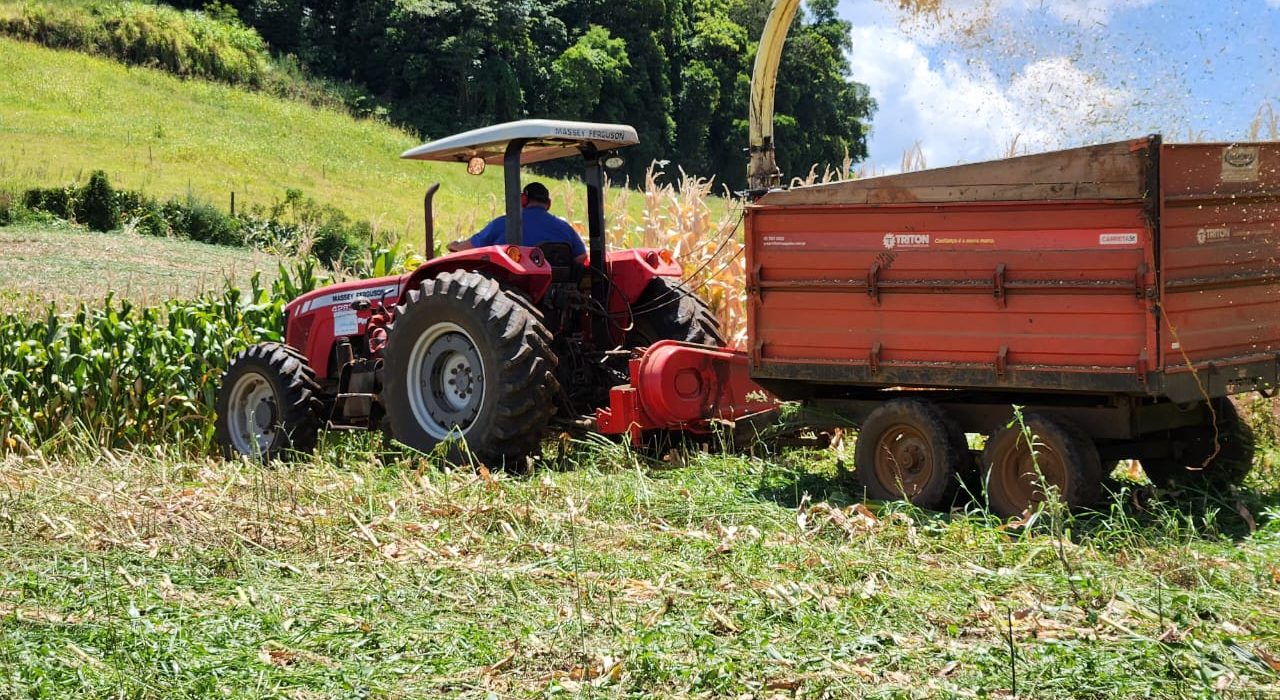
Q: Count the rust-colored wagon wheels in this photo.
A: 2